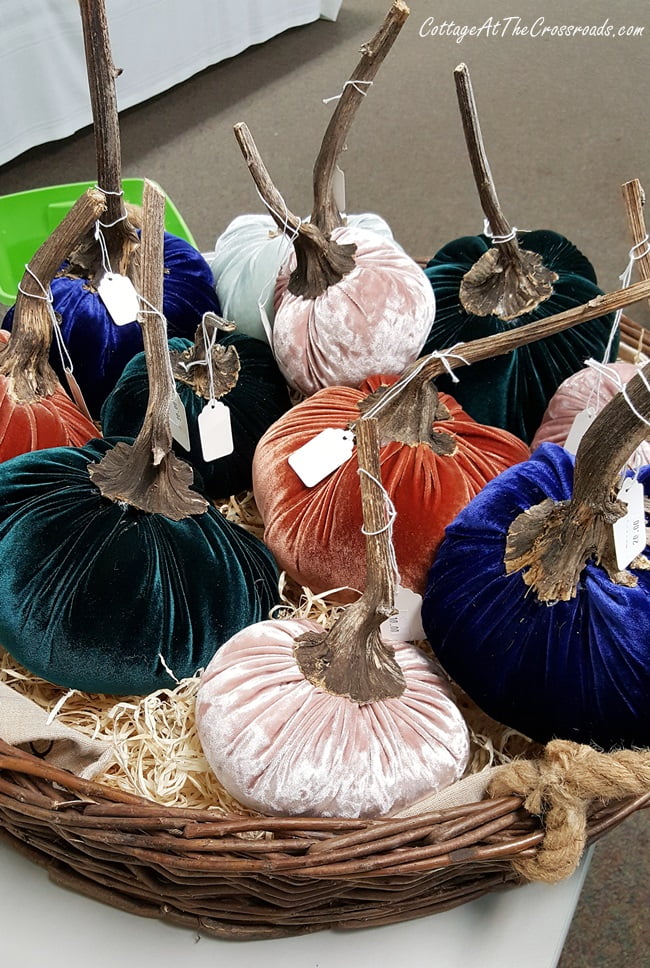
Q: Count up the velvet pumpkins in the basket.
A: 11